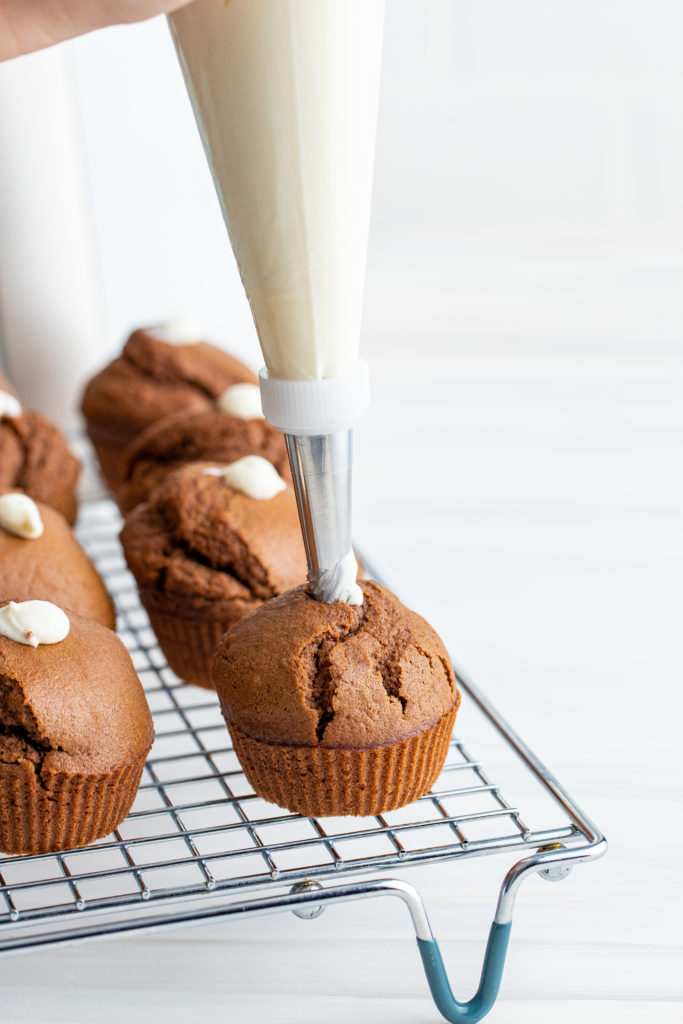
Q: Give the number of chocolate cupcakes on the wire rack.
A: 7